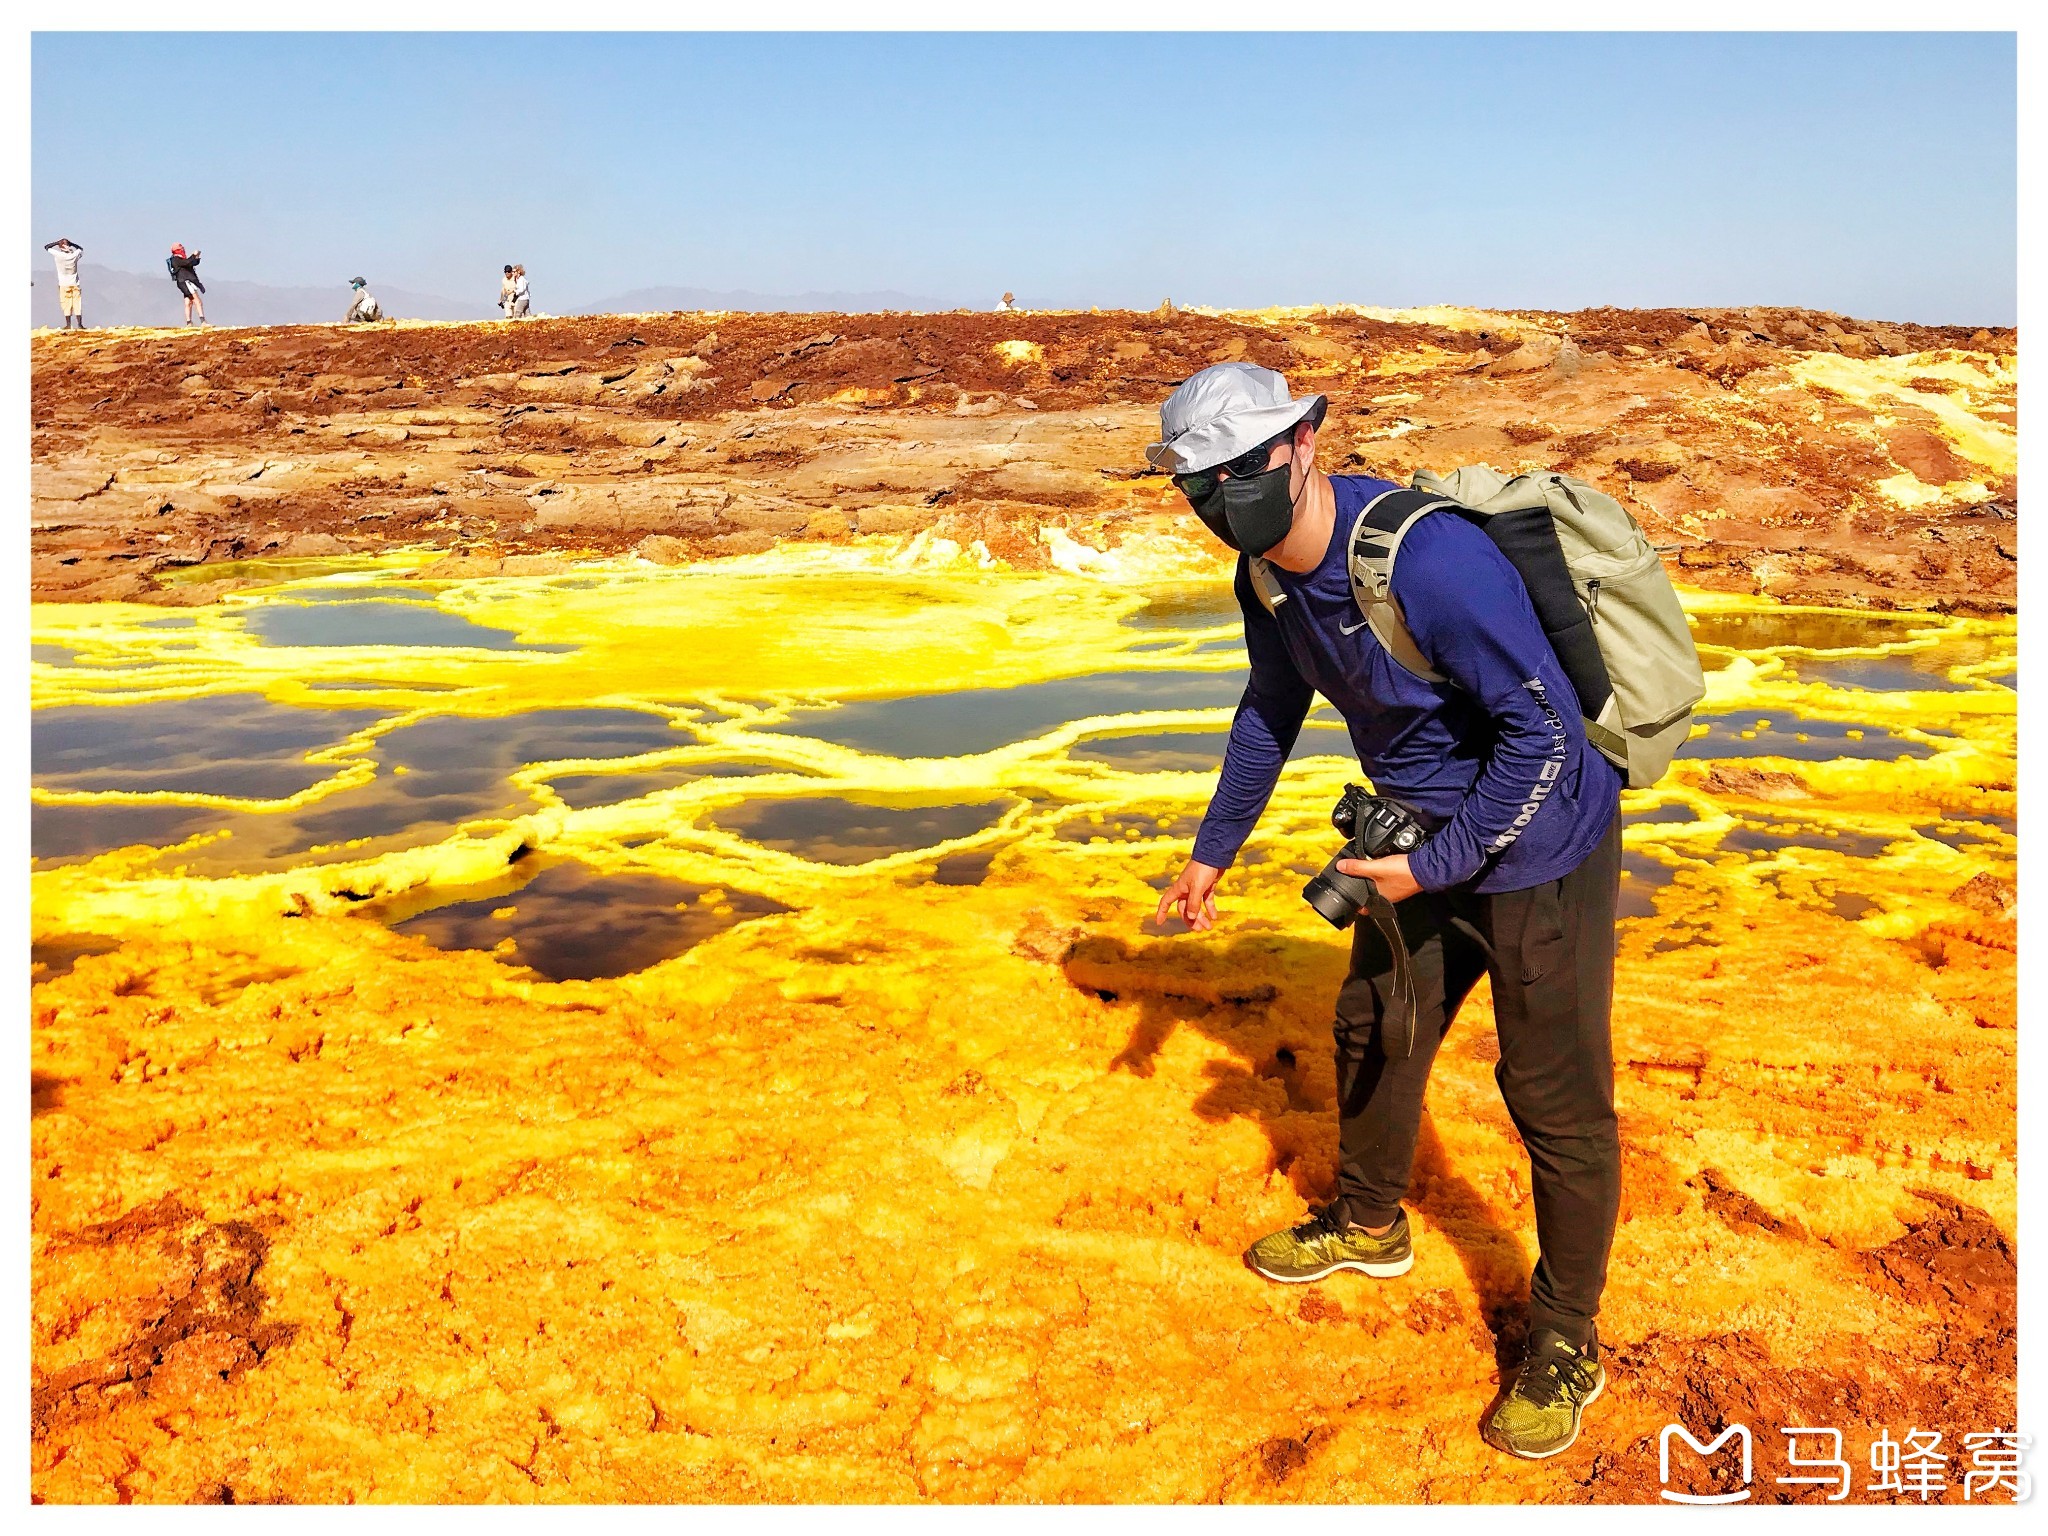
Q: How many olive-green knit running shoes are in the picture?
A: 2